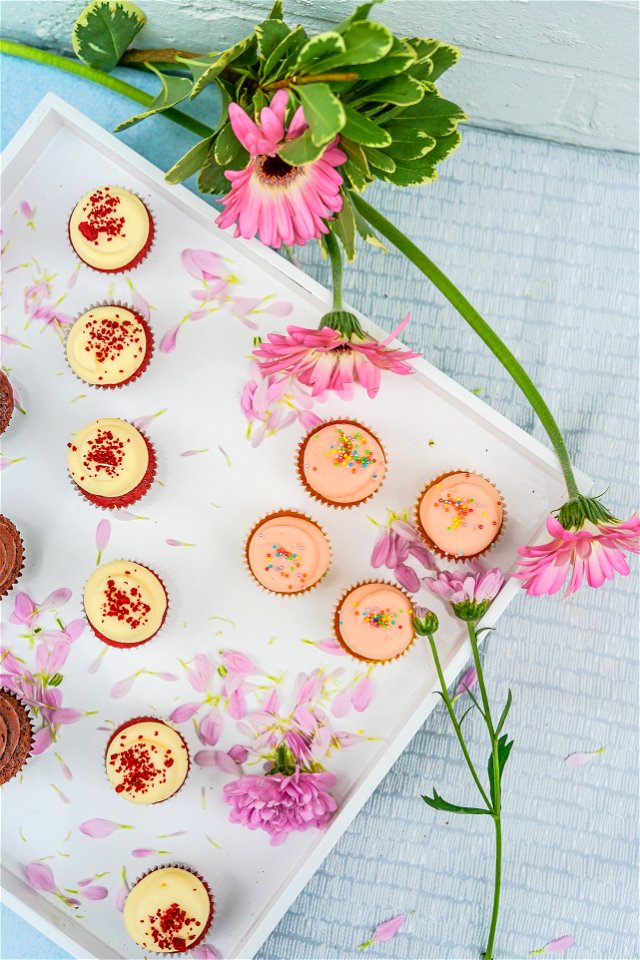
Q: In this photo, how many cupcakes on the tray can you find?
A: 13